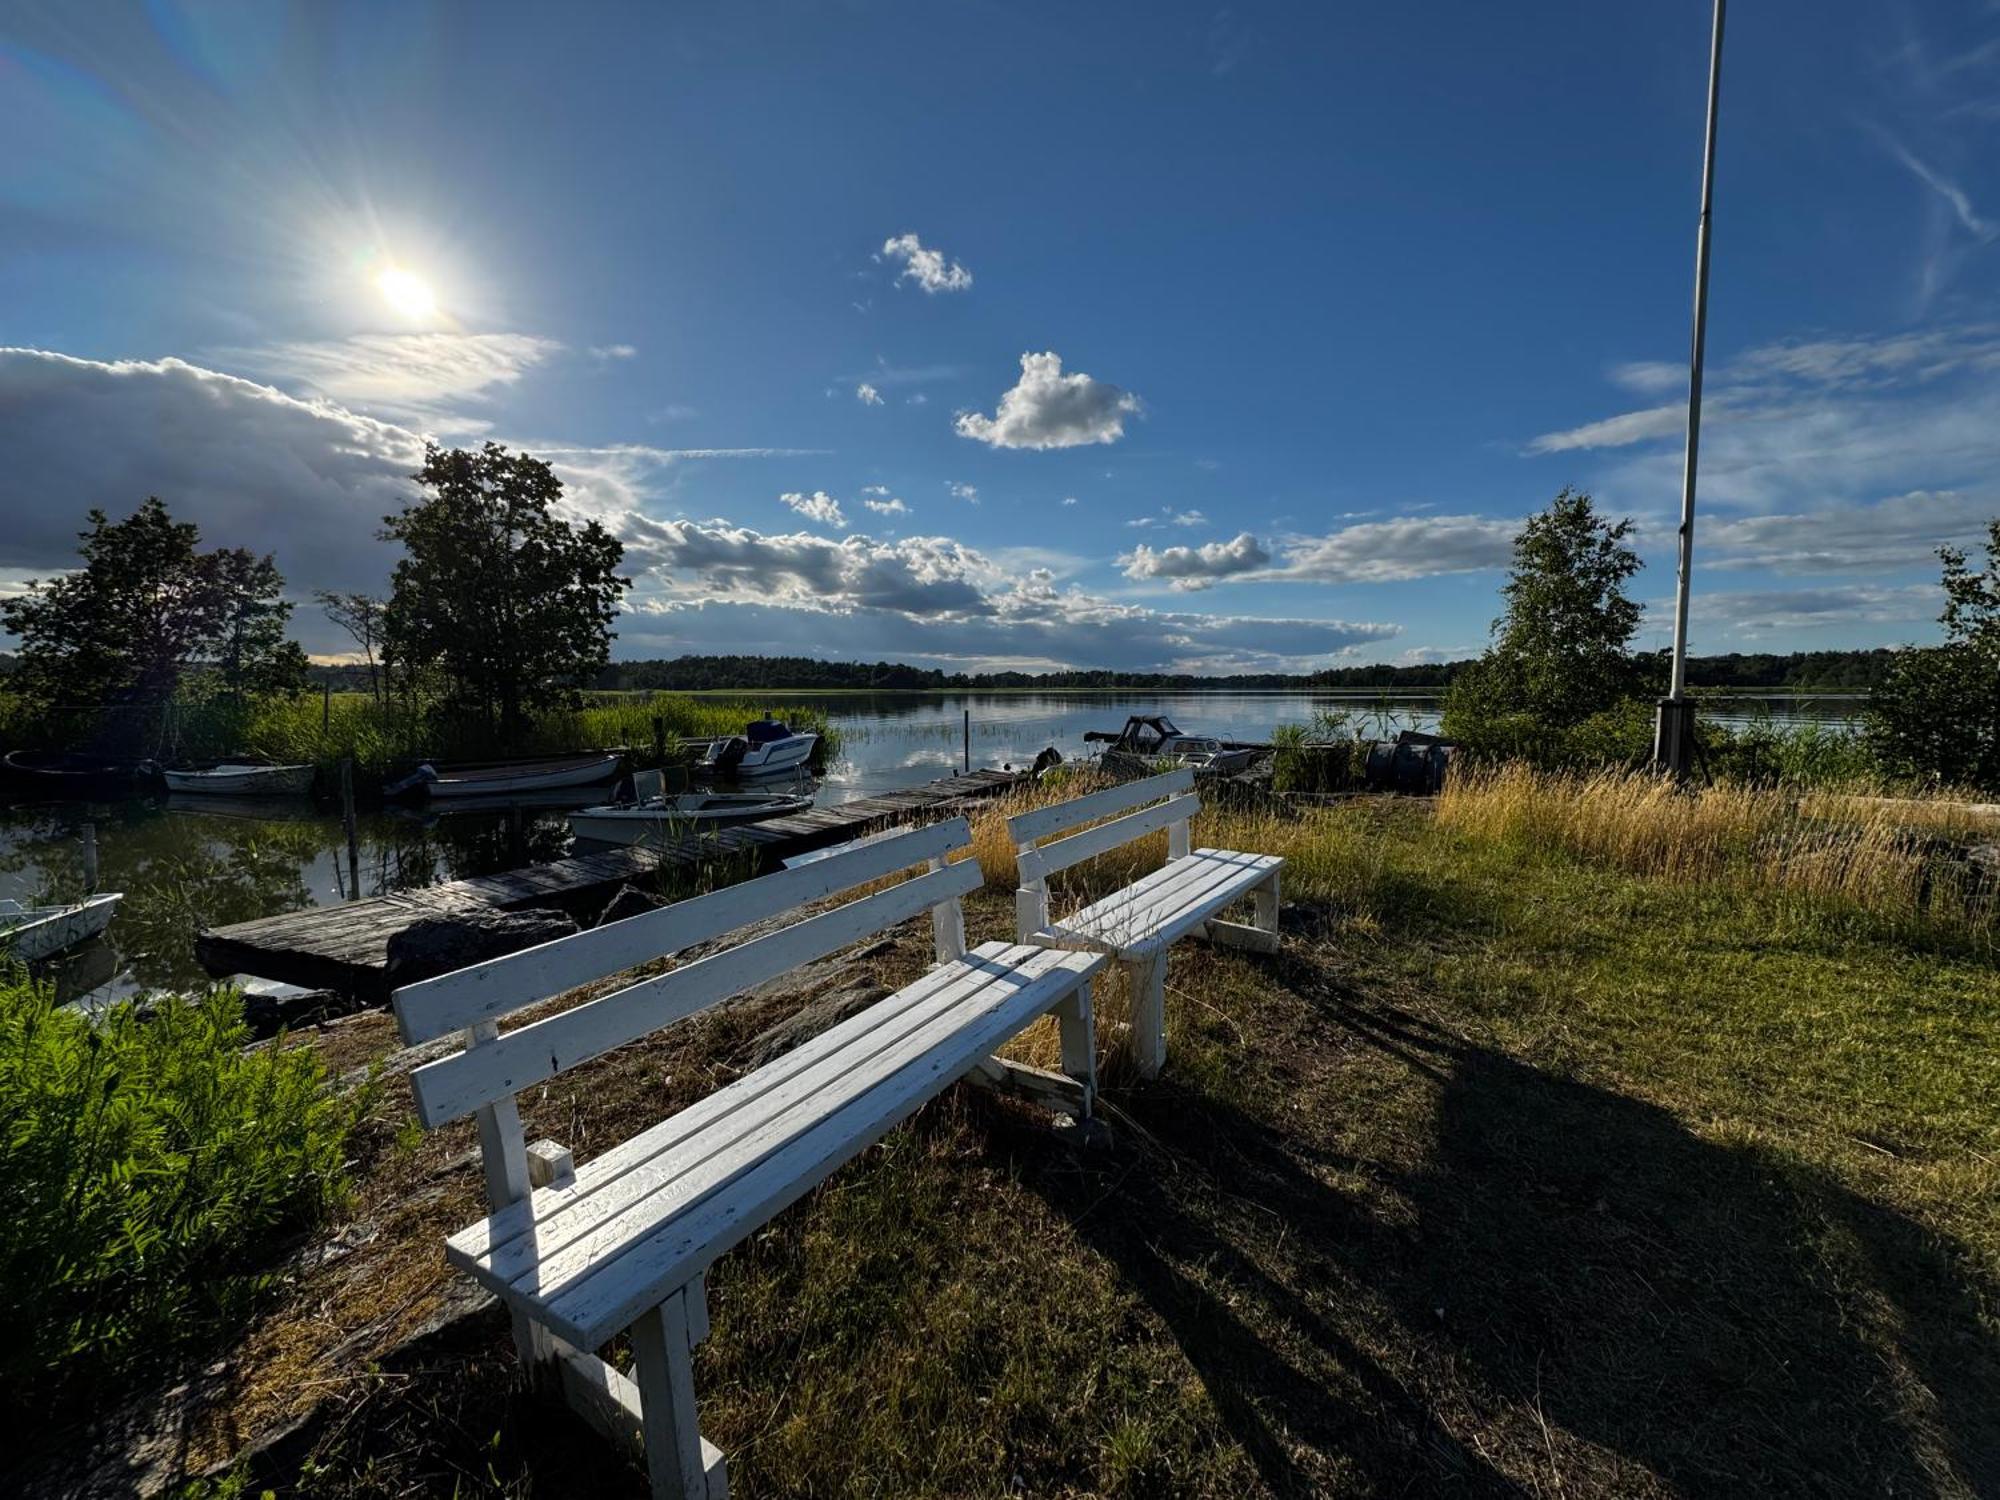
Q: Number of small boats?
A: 7